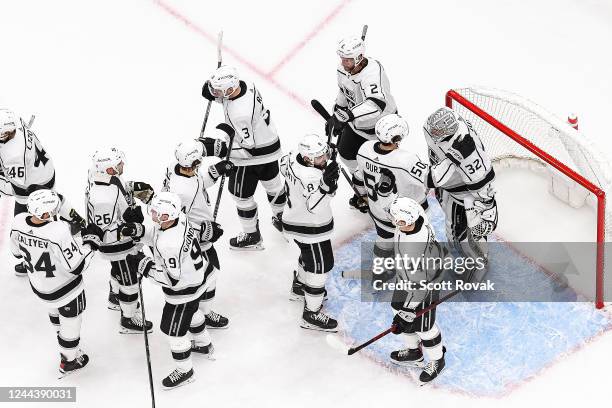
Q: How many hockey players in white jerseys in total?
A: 11